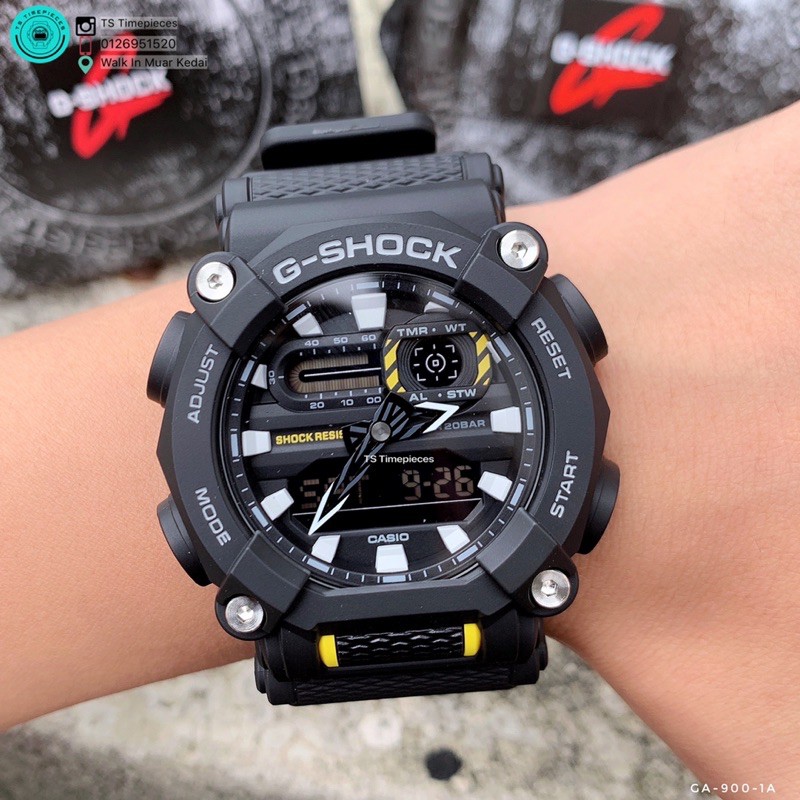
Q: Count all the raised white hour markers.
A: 12